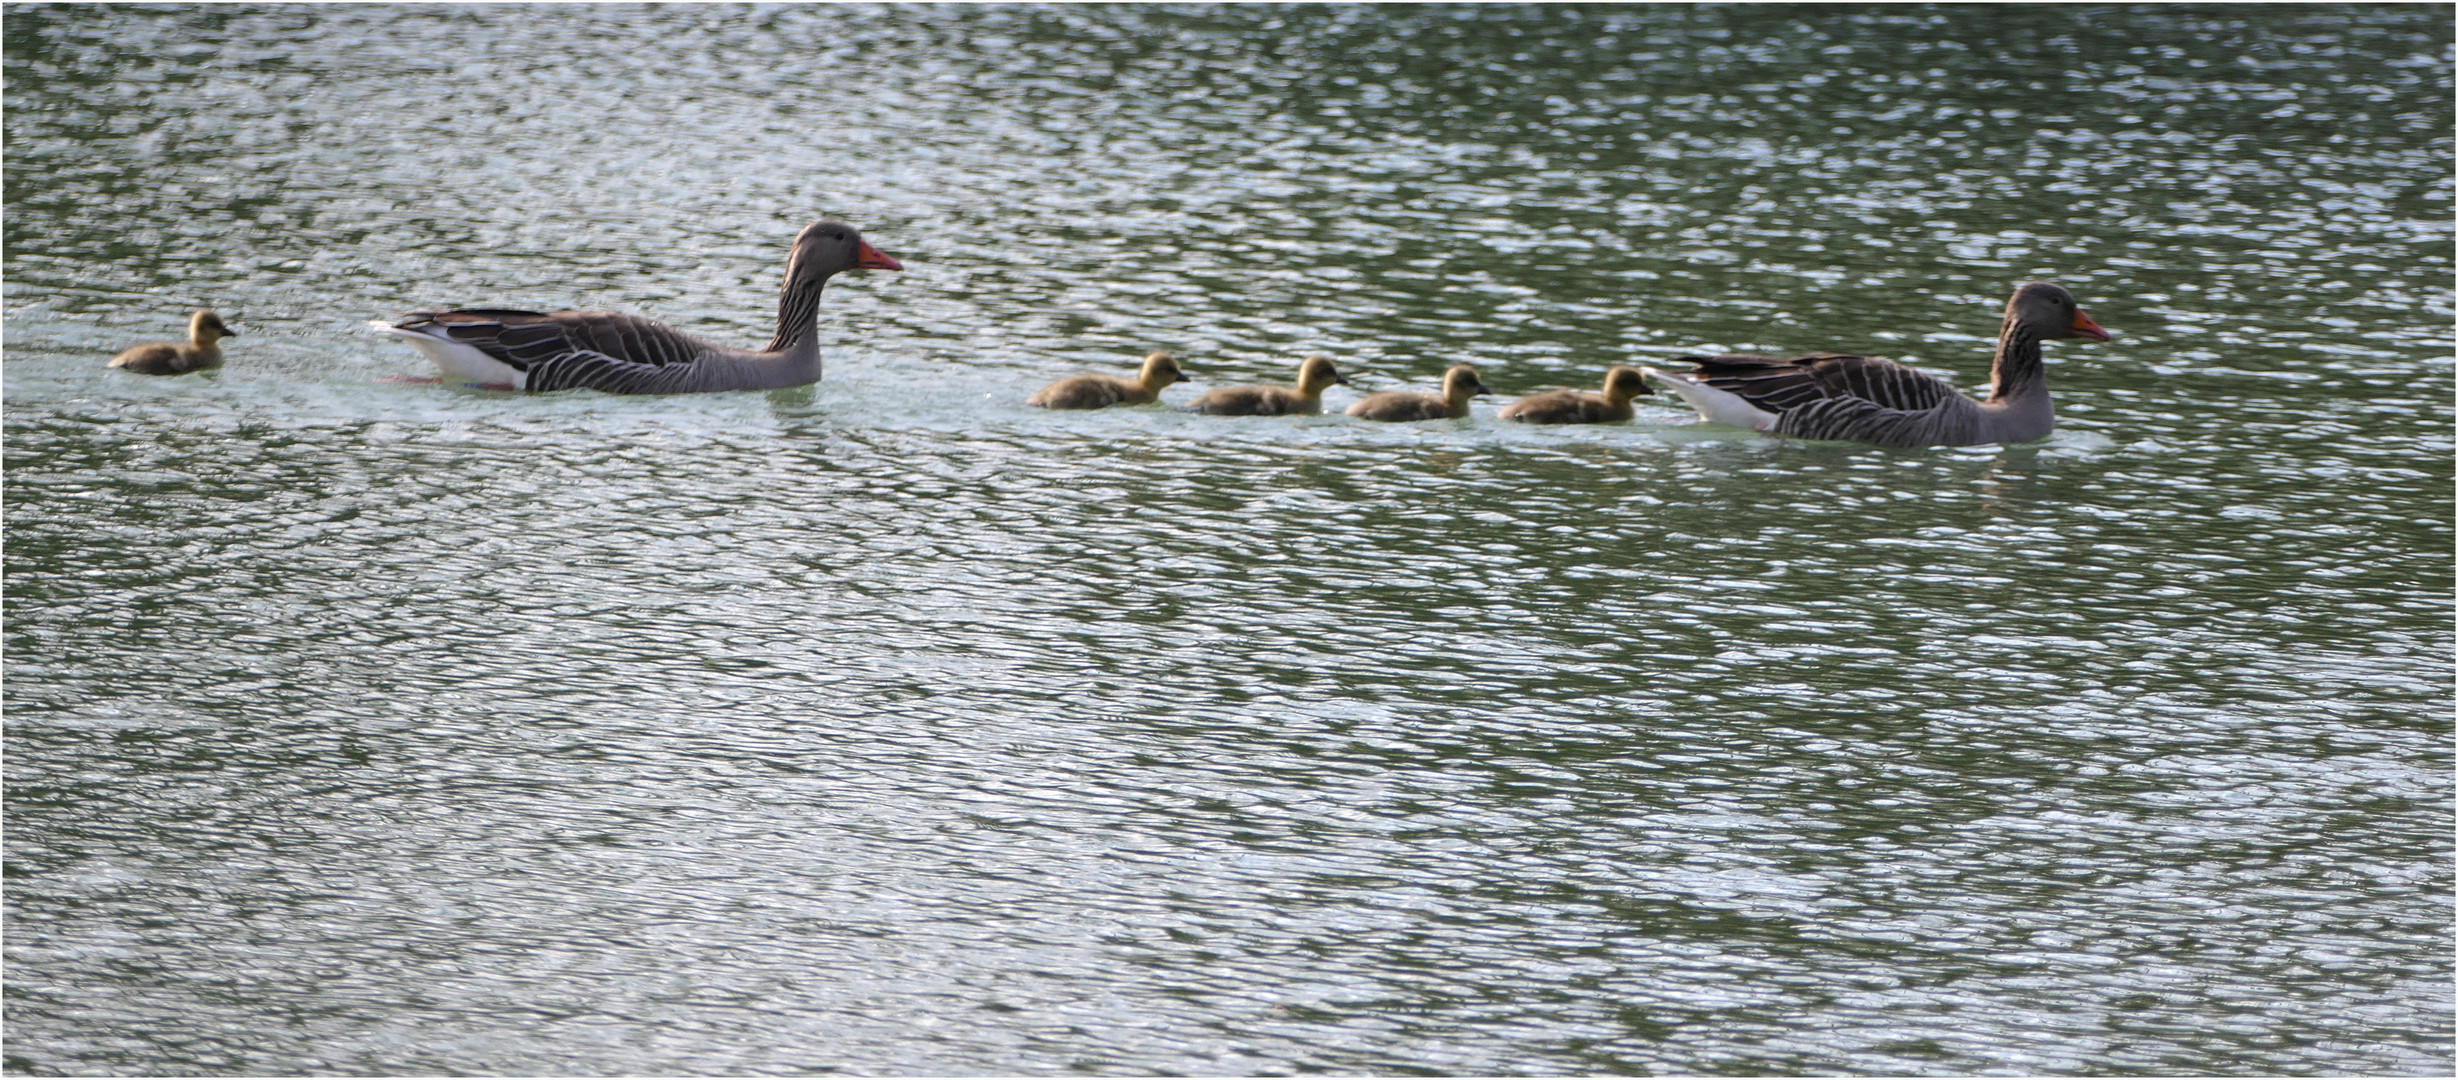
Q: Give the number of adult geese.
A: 2